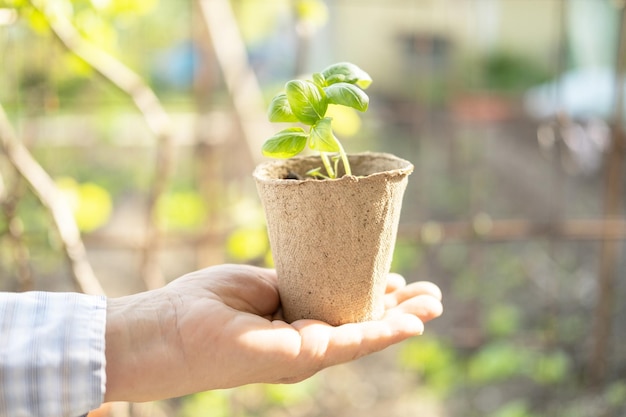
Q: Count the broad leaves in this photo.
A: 6